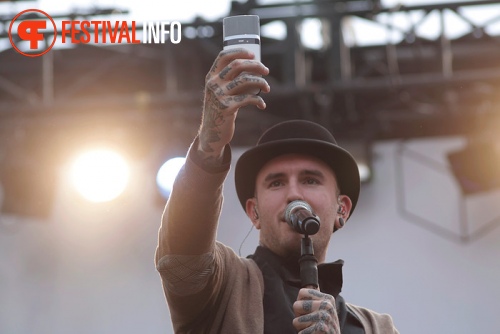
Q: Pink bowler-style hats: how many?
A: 0